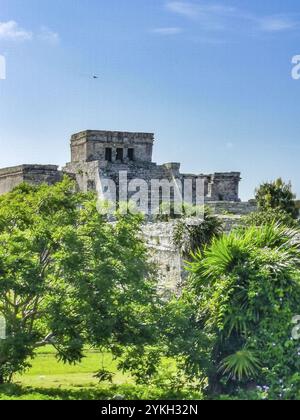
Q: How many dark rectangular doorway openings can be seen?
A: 3